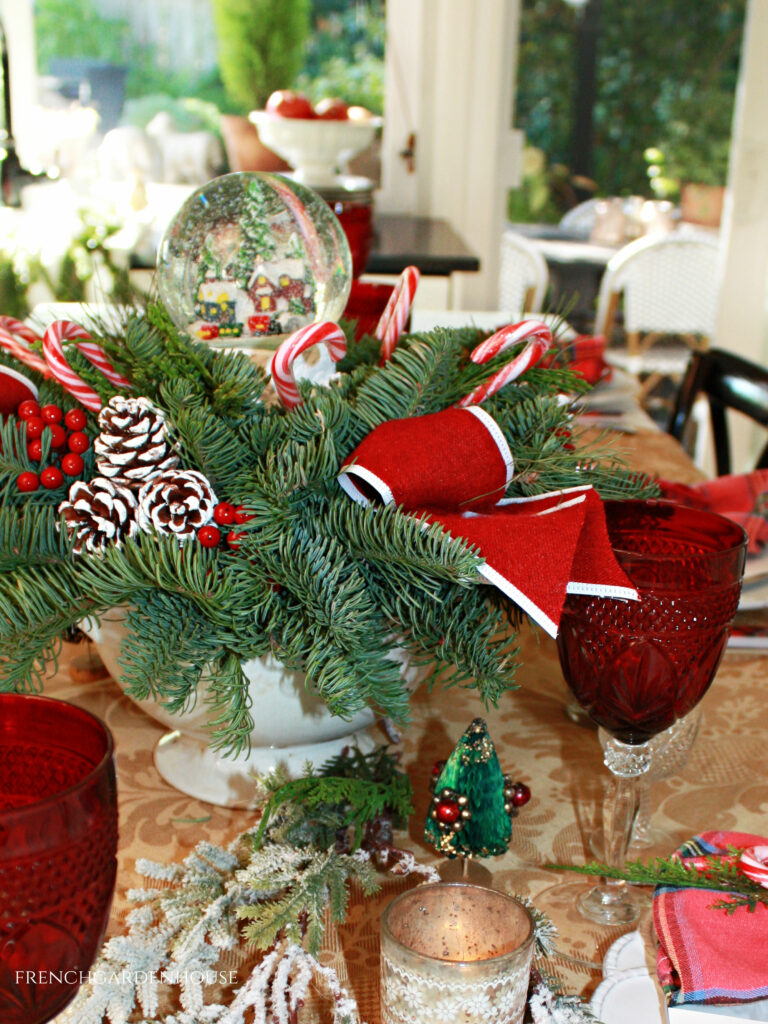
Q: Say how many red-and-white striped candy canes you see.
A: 6